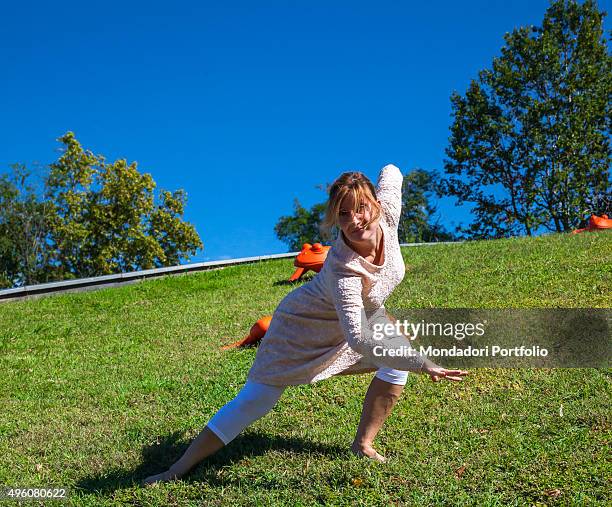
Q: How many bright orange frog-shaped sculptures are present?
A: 3